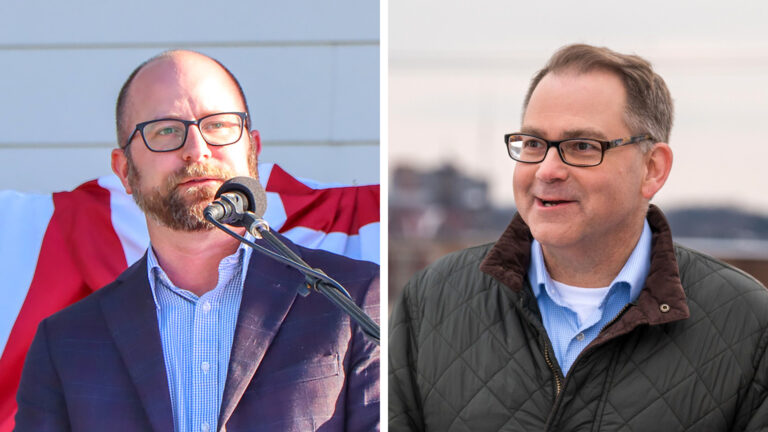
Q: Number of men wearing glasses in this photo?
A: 2